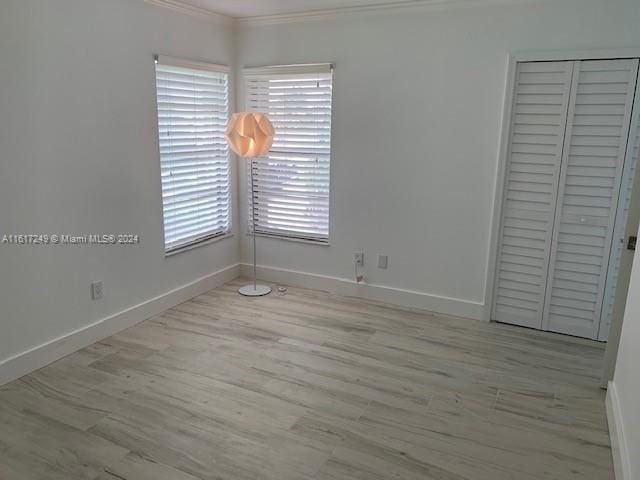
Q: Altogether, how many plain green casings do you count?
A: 0